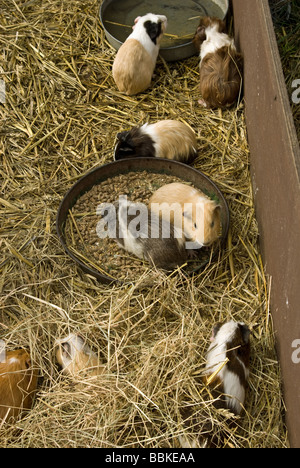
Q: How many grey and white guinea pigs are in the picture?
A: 1